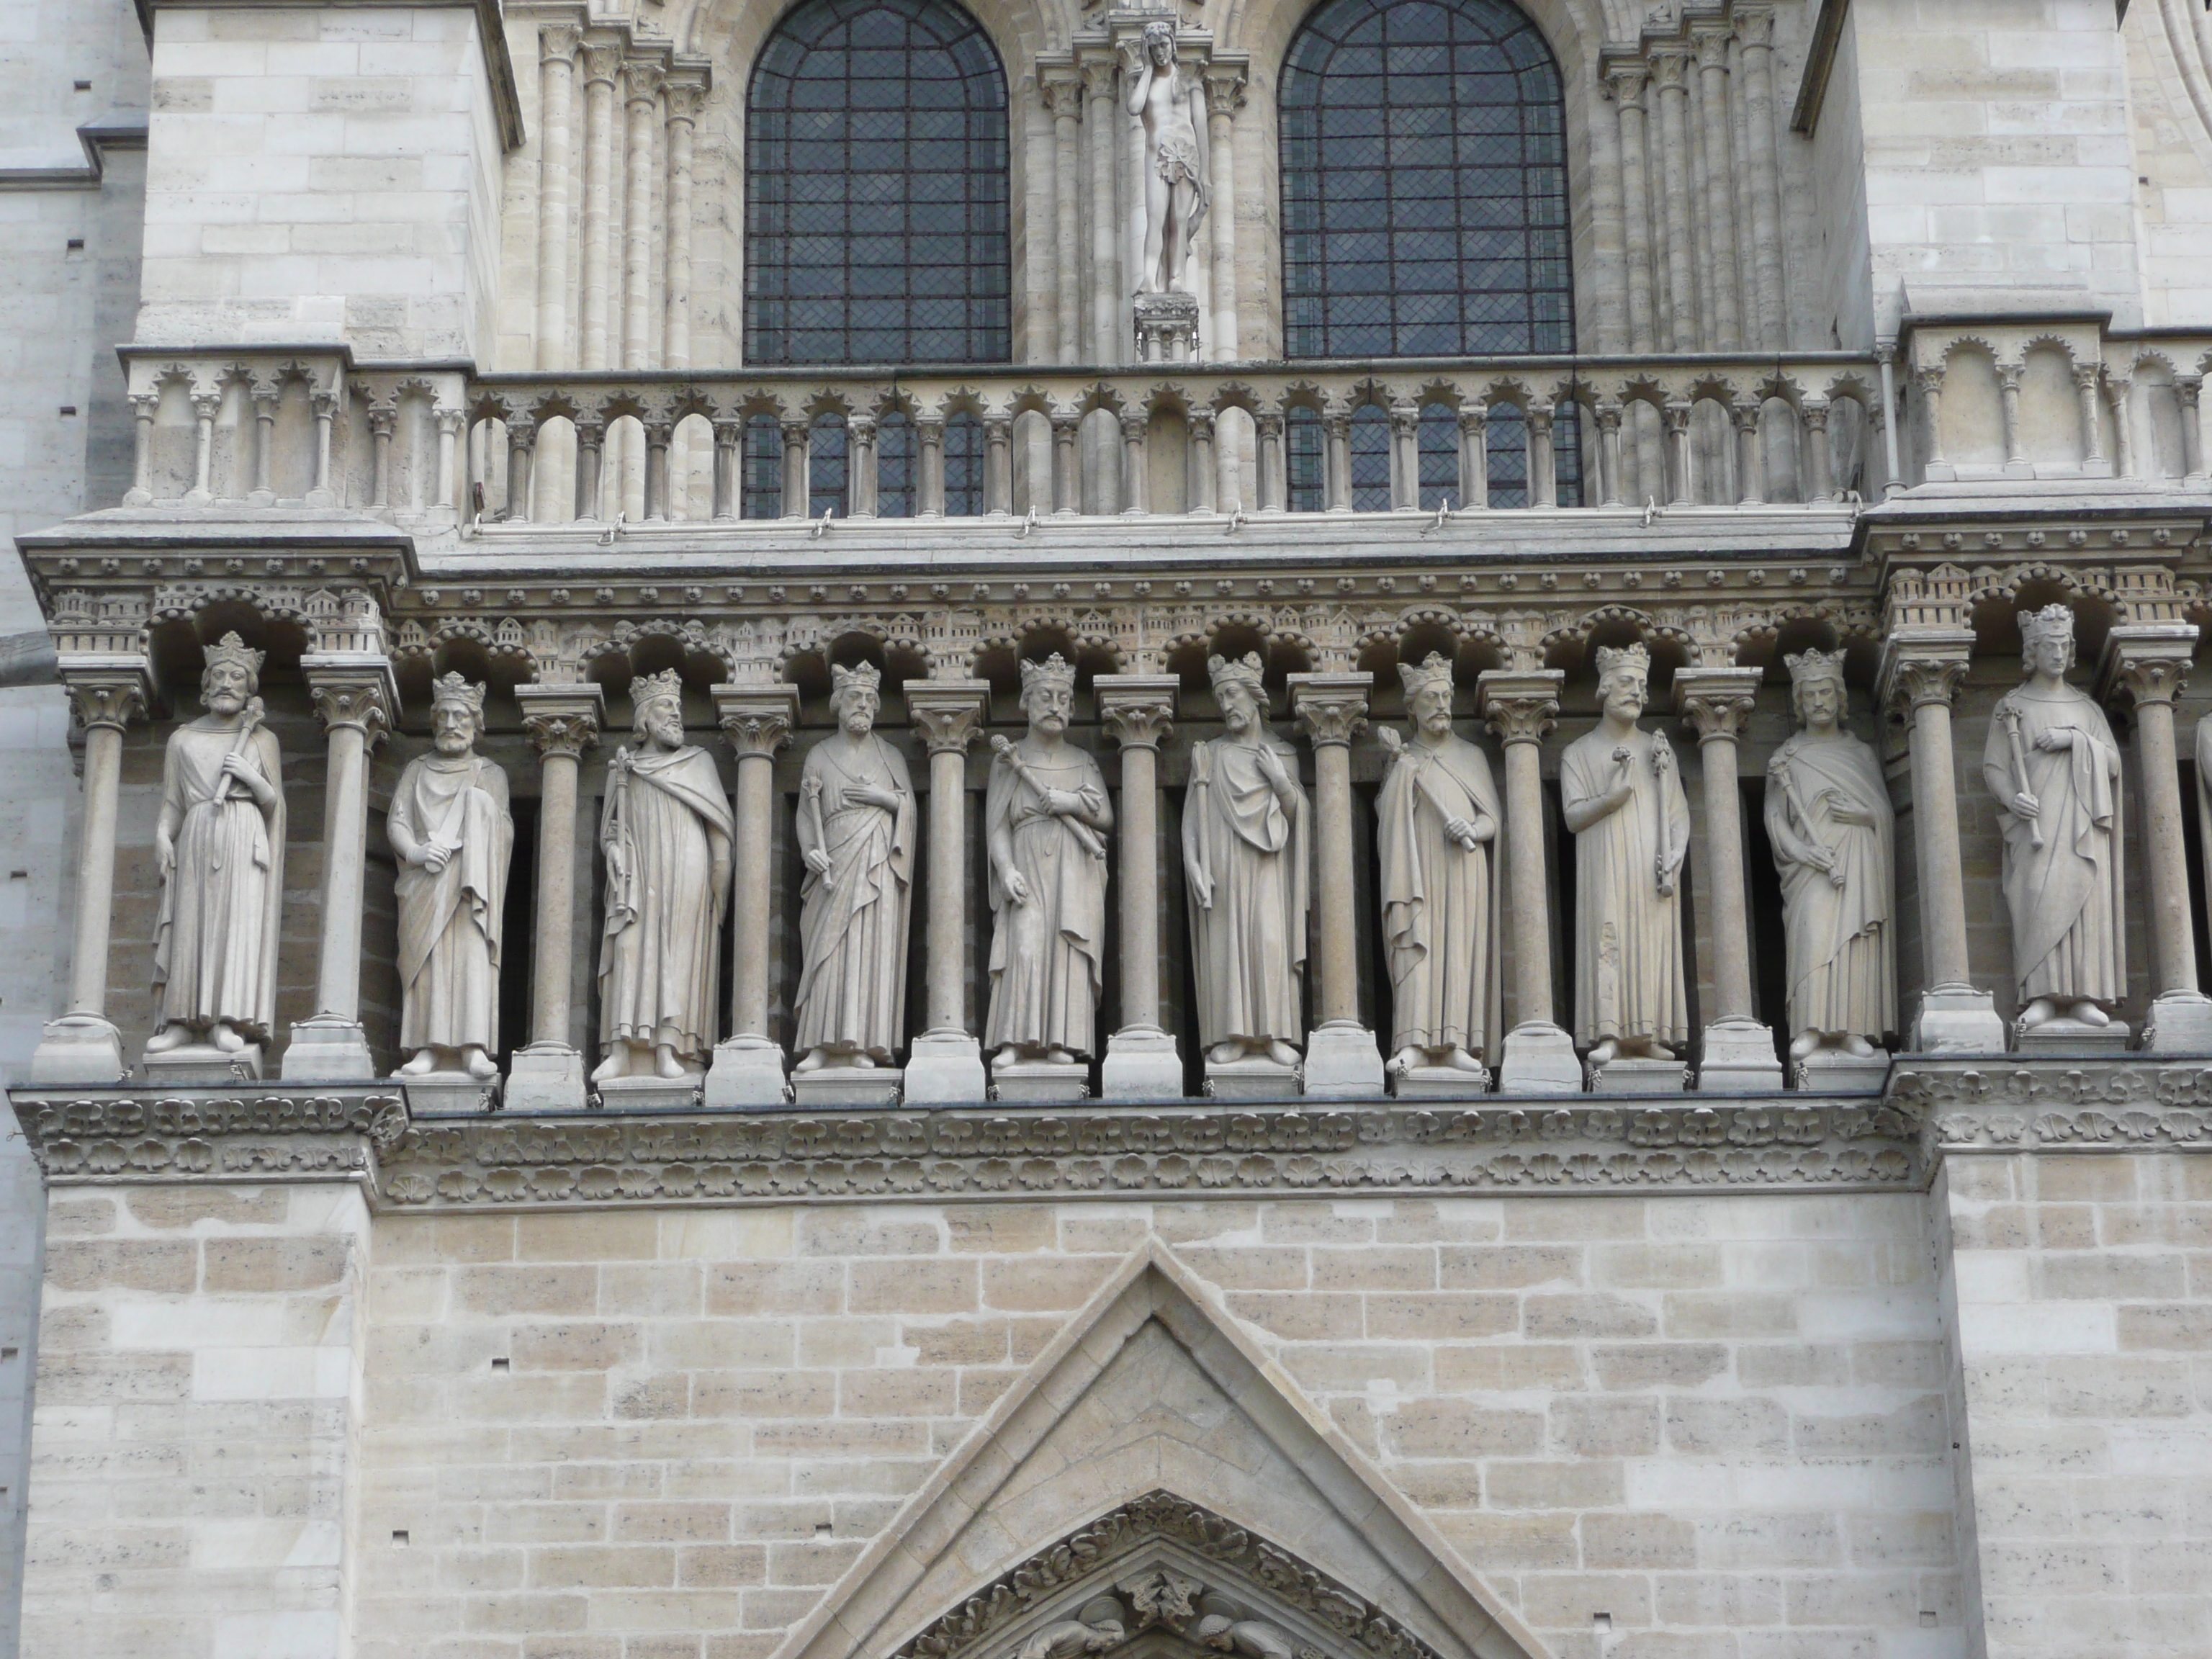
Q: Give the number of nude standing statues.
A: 1